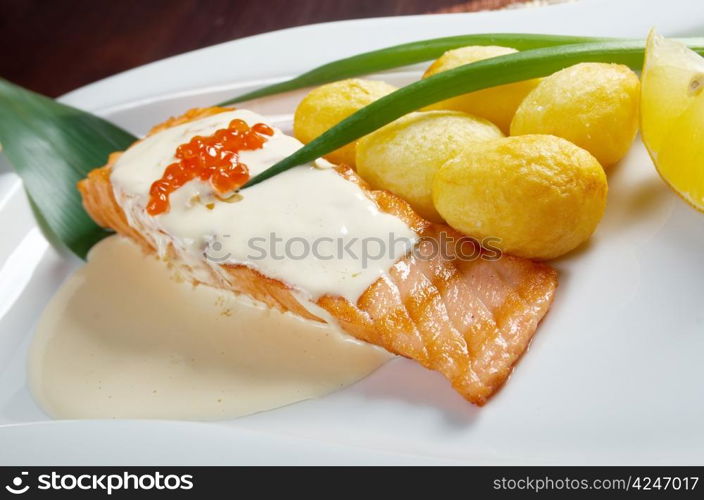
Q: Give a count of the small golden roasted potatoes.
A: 5